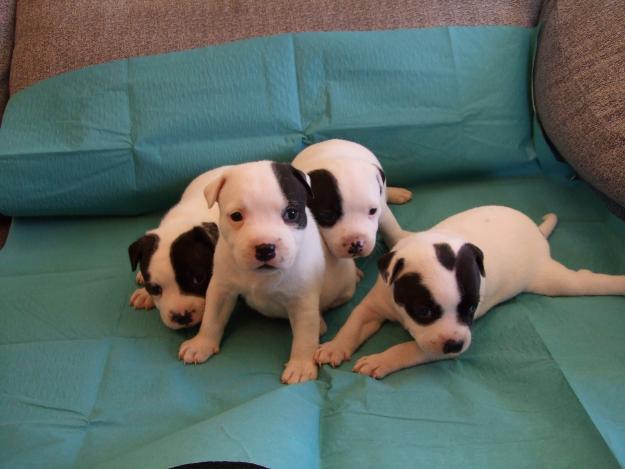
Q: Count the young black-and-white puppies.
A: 4